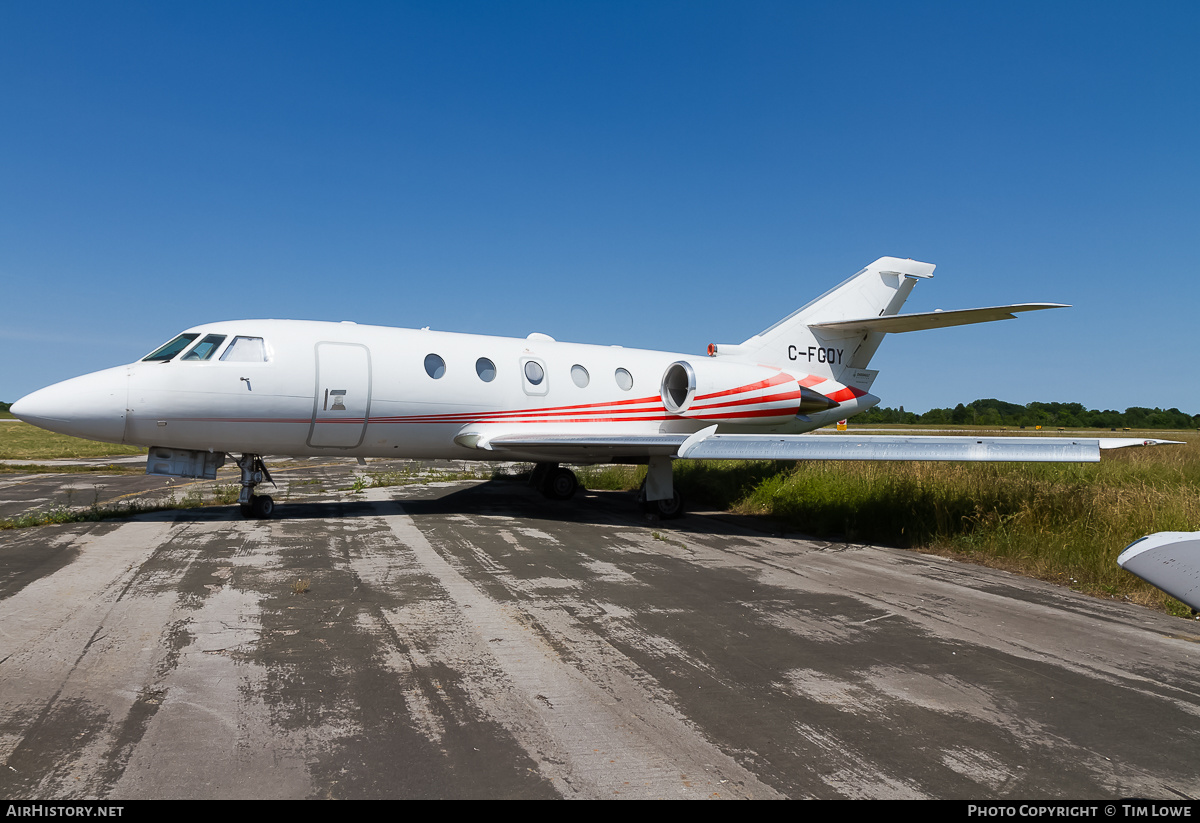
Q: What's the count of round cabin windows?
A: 5